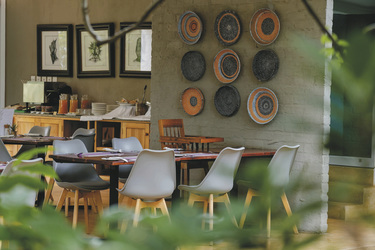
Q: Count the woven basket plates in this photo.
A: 9